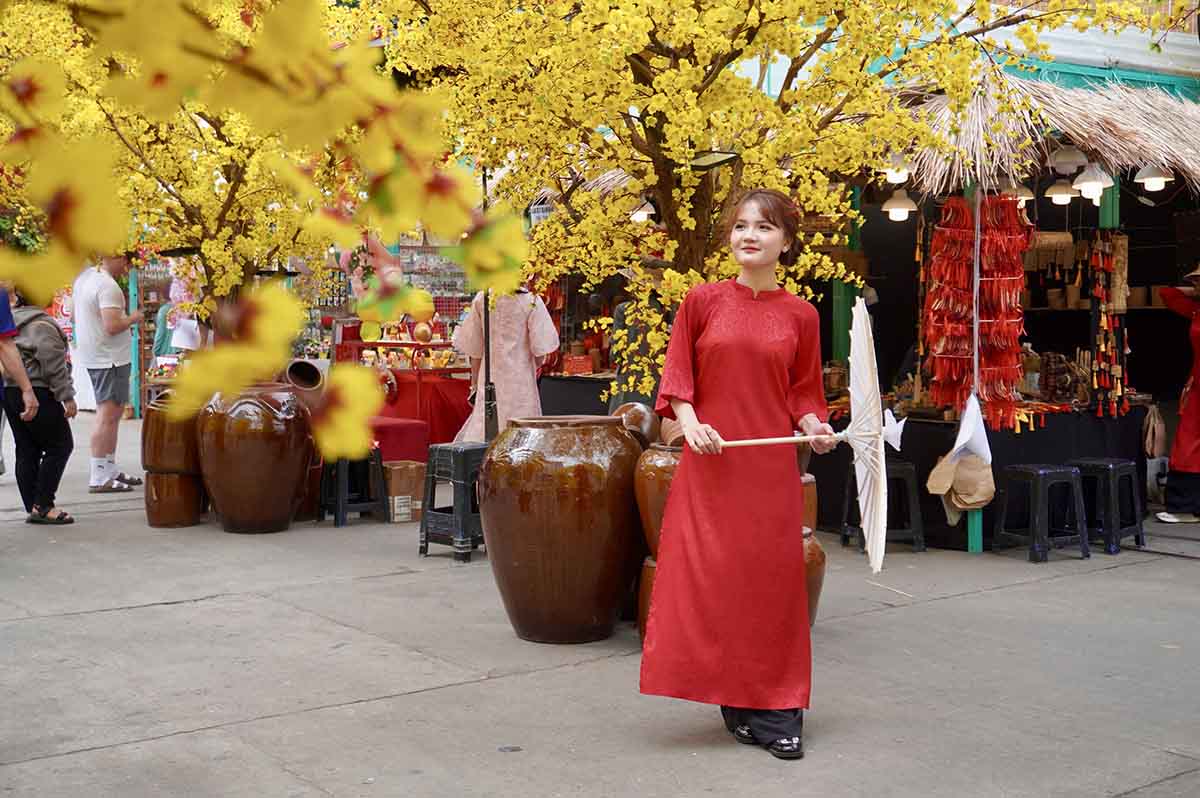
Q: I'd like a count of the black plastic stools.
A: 5